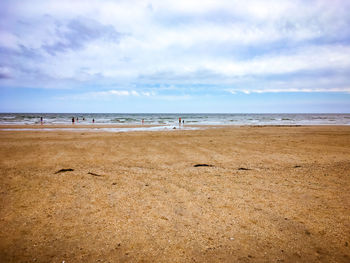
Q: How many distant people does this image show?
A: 8